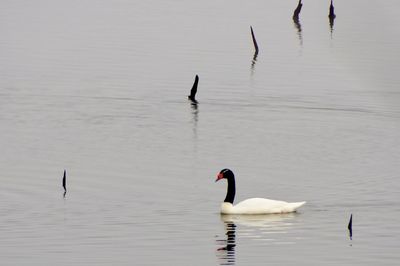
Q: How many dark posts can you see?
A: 6